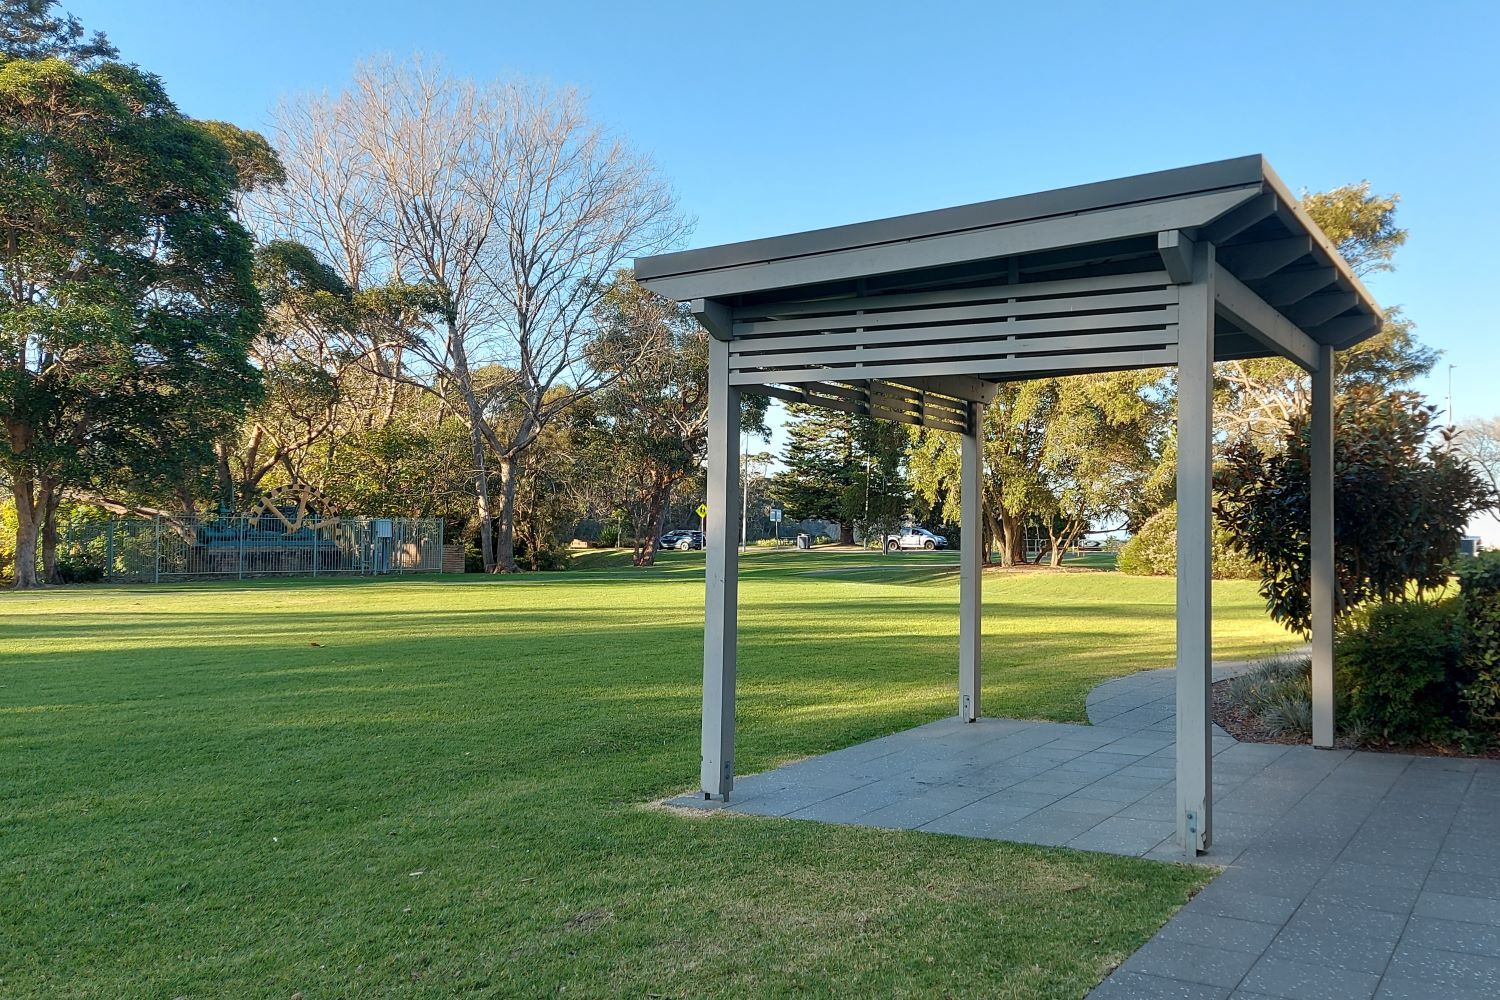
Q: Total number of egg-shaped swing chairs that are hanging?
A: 0